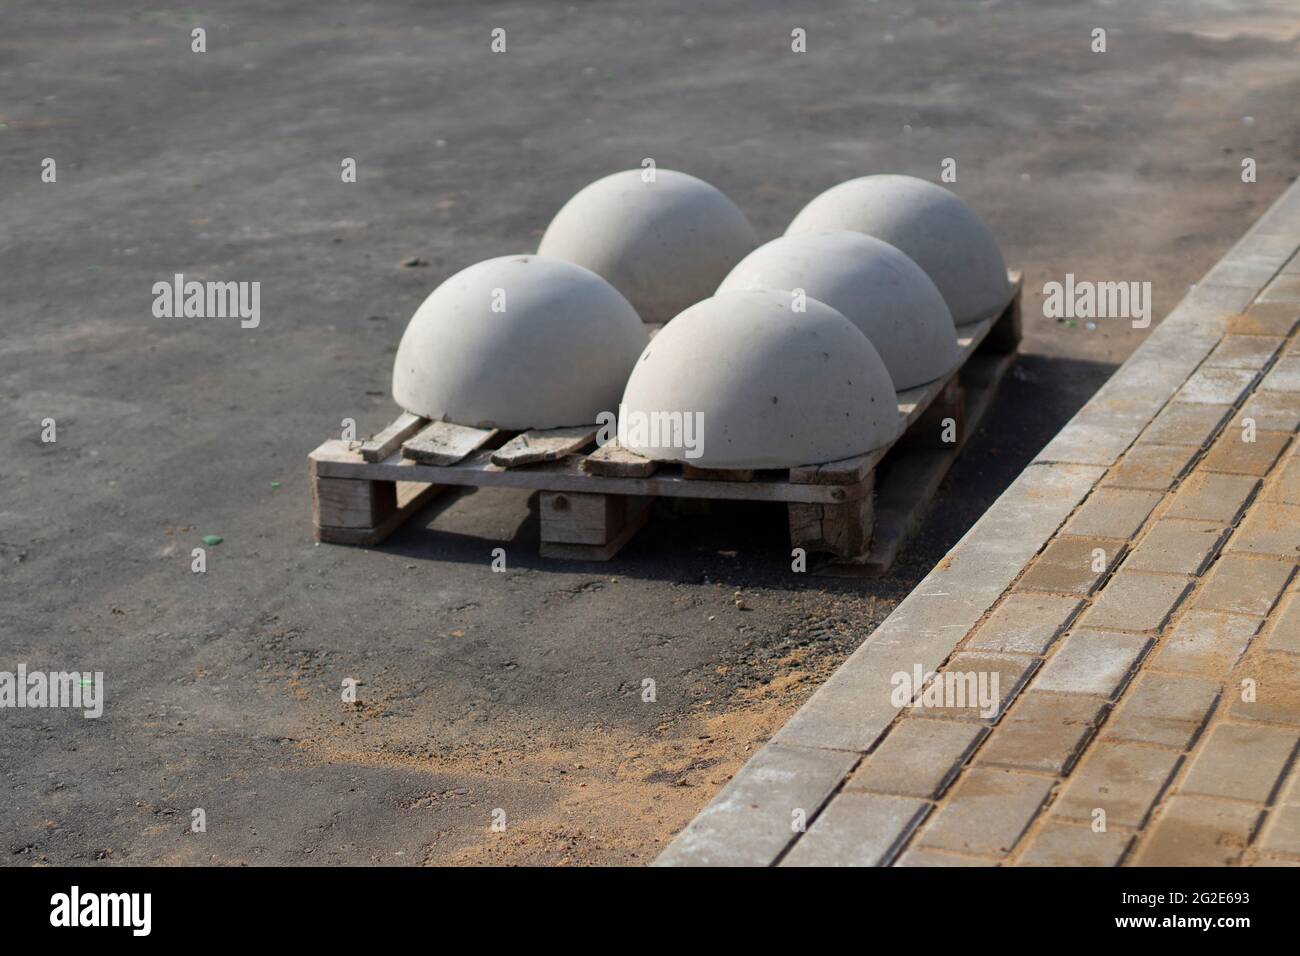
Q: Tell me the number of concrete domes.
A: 5